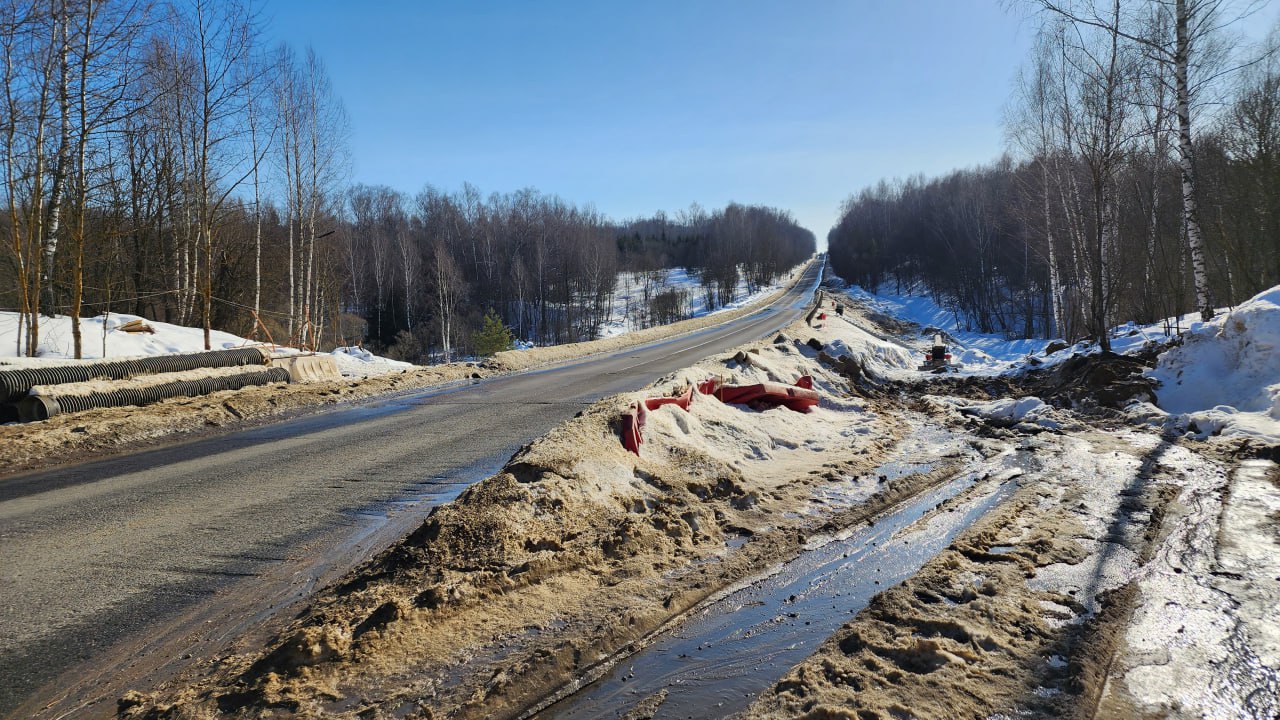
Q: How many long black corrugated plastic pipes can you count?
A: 2